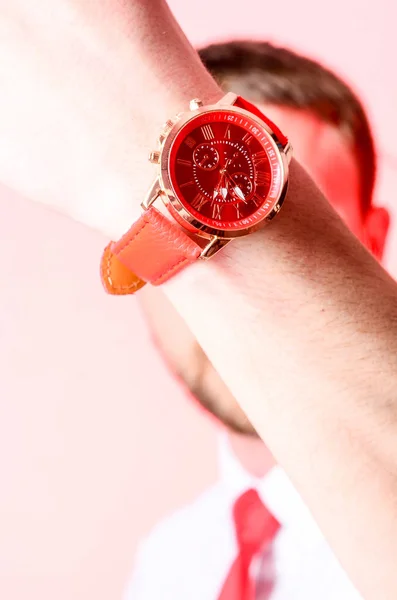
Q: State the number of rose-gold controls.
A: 3